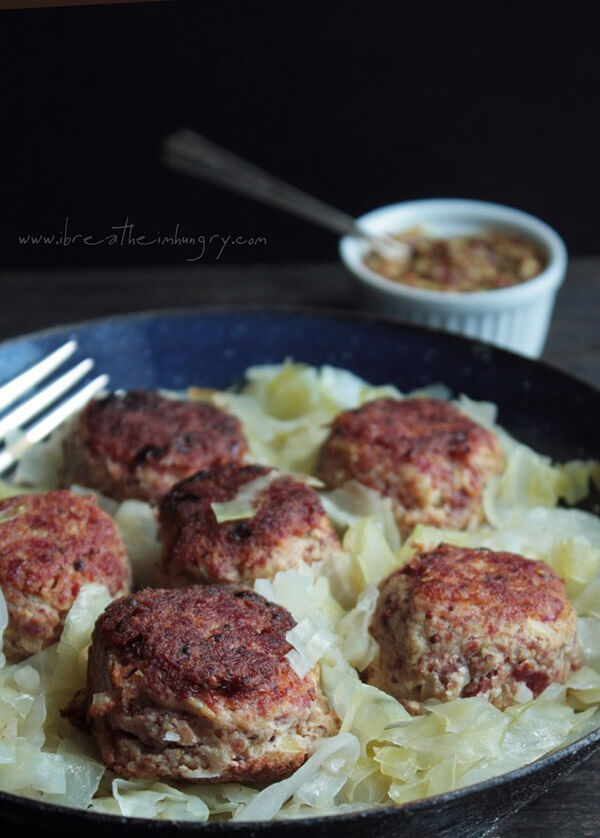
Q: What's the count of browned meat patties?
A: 6